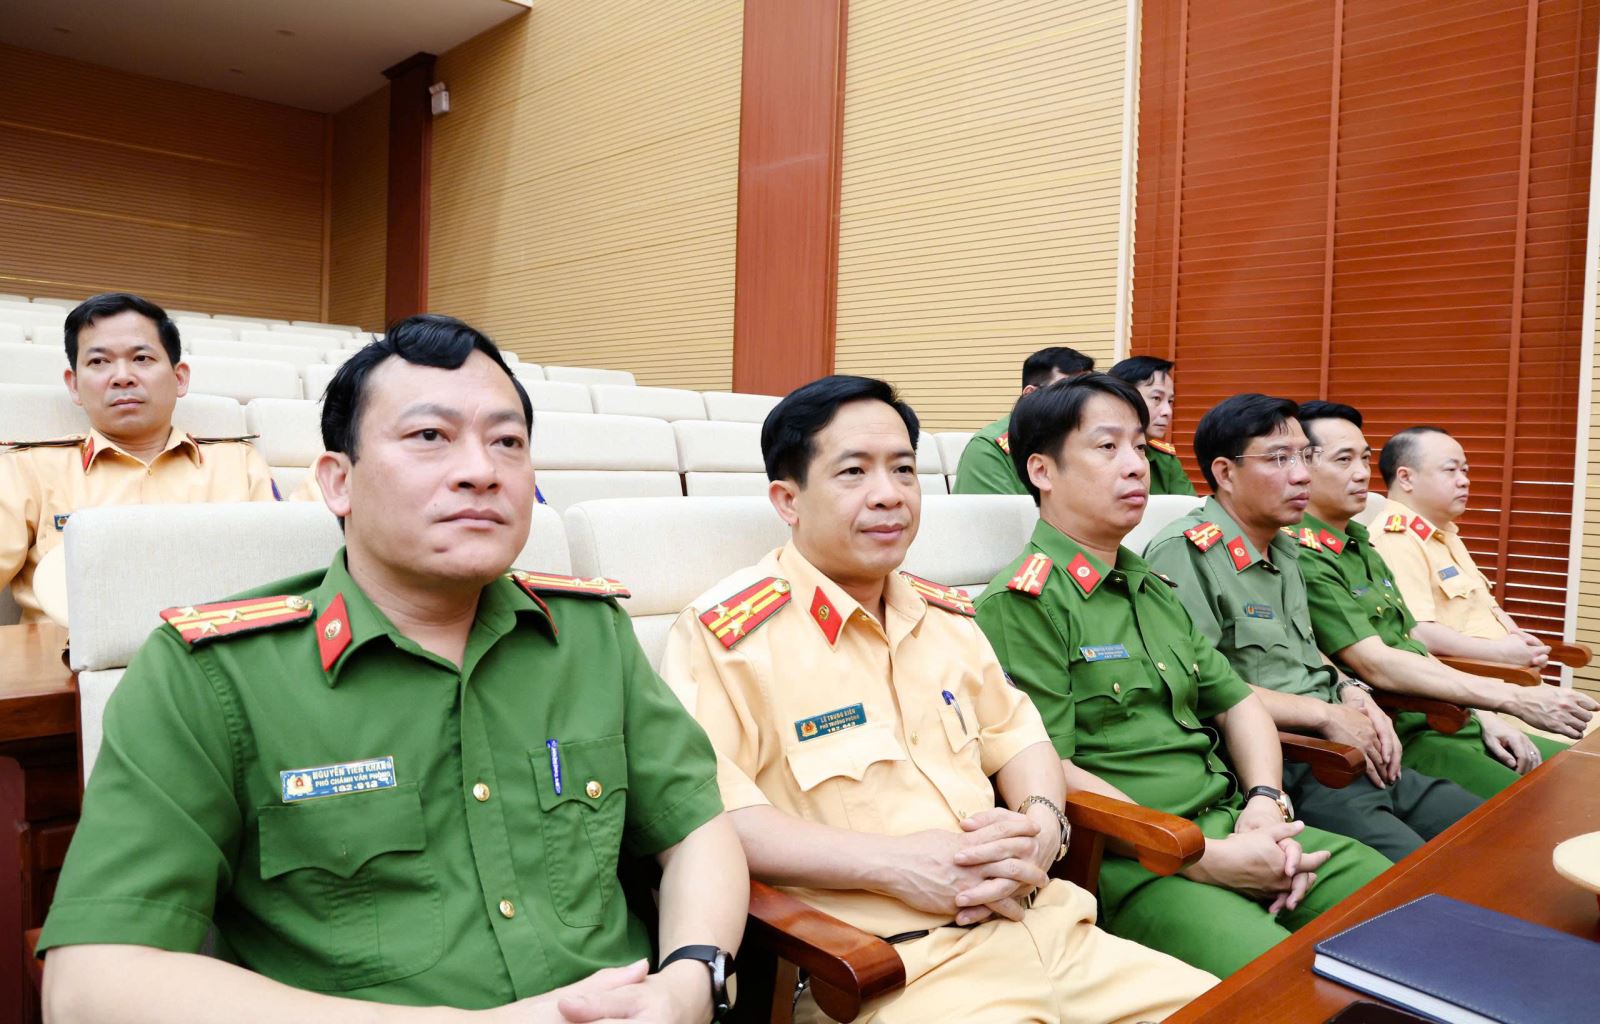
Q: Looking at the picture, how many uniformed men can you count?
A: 9